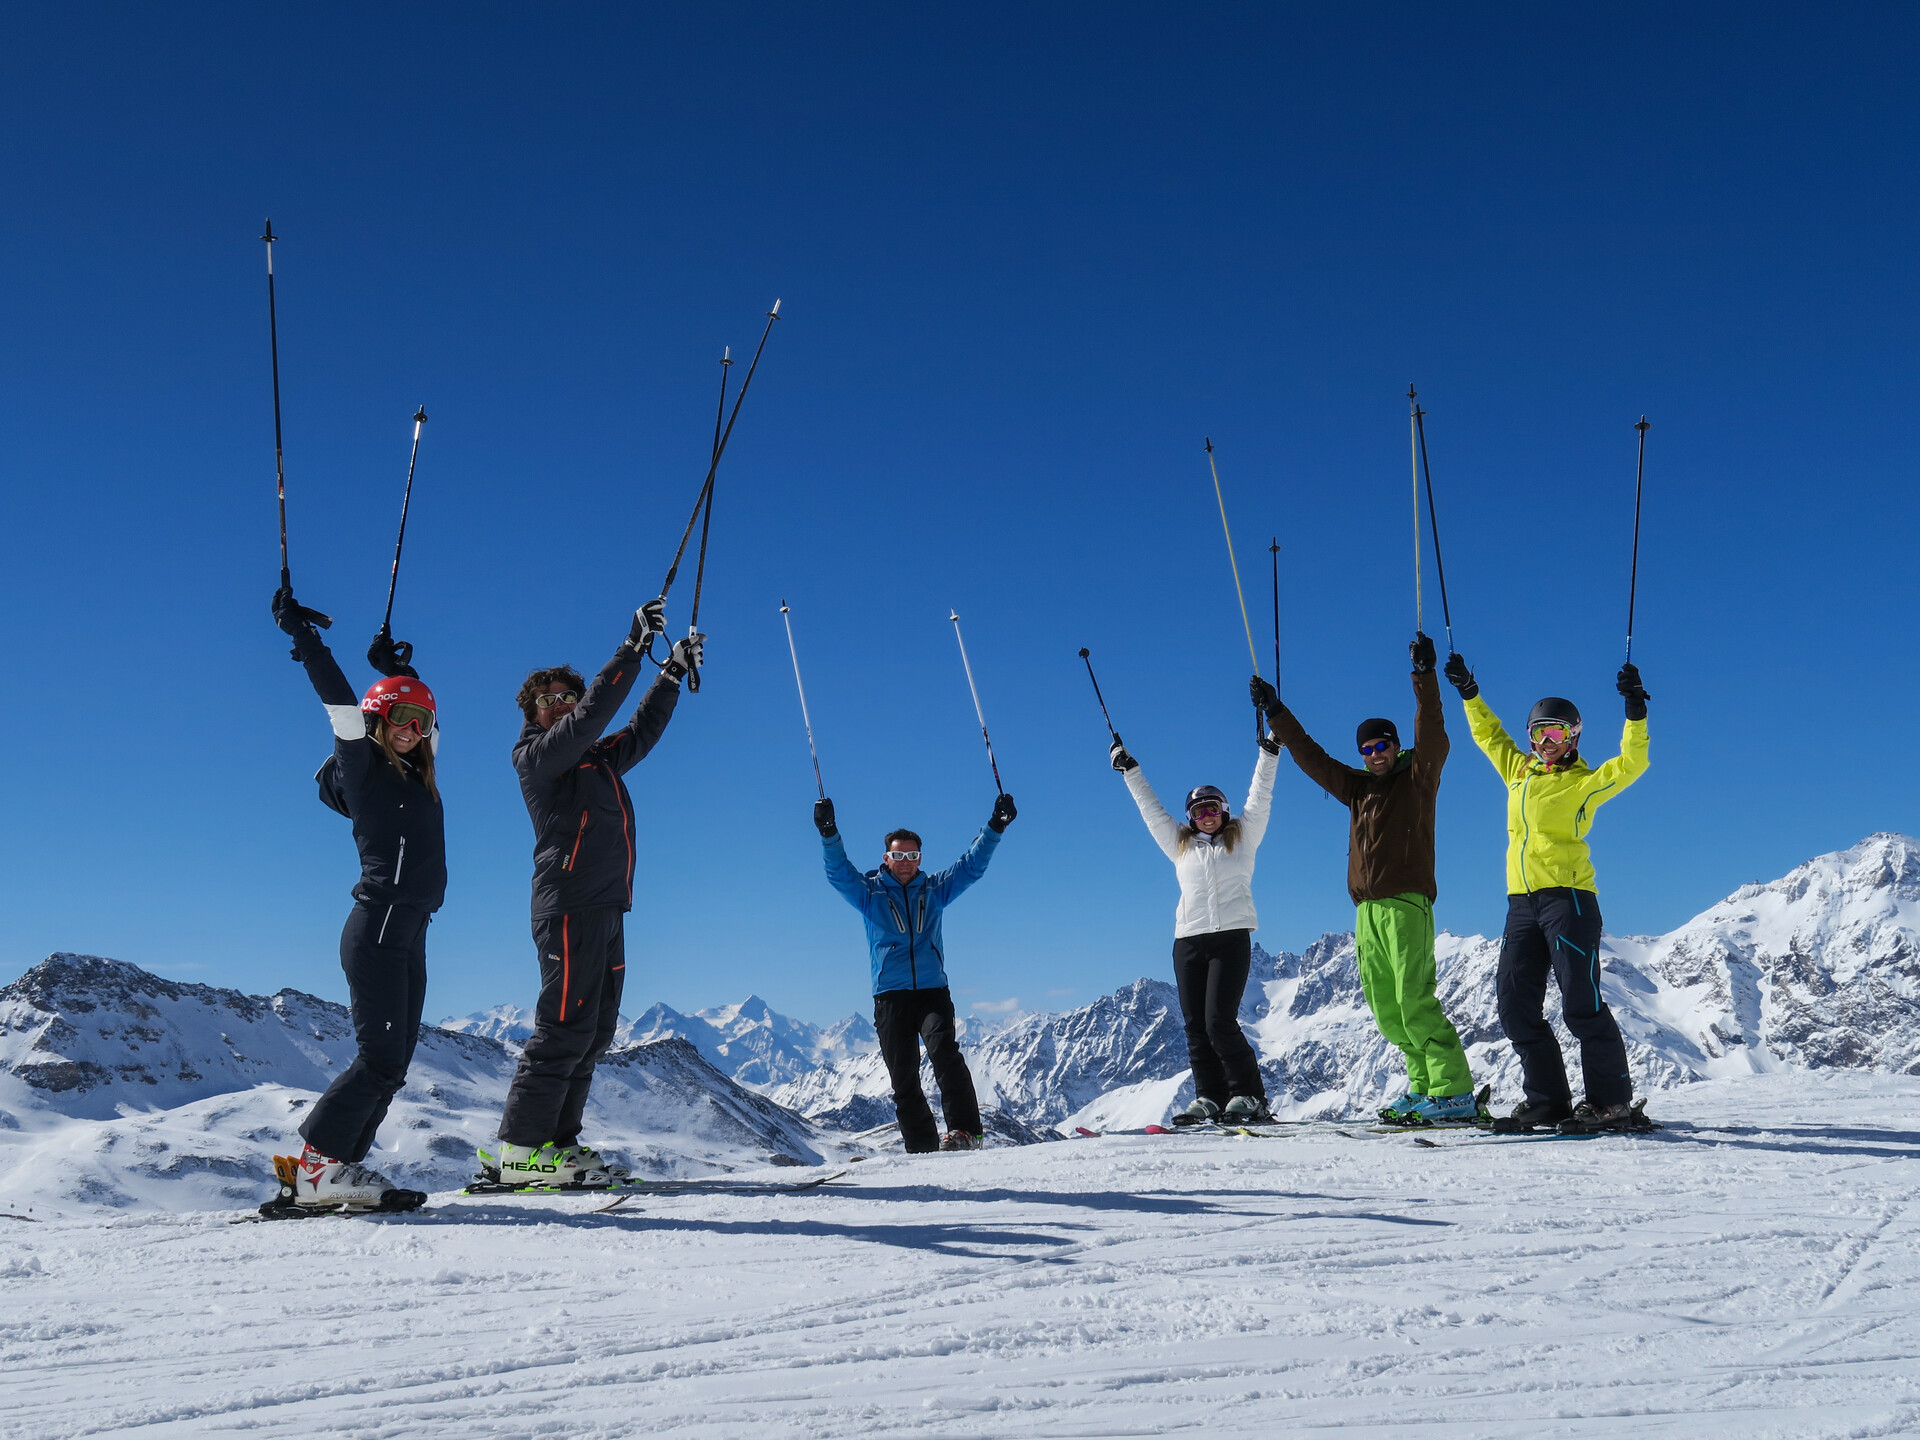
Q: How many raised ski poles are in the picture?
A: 12